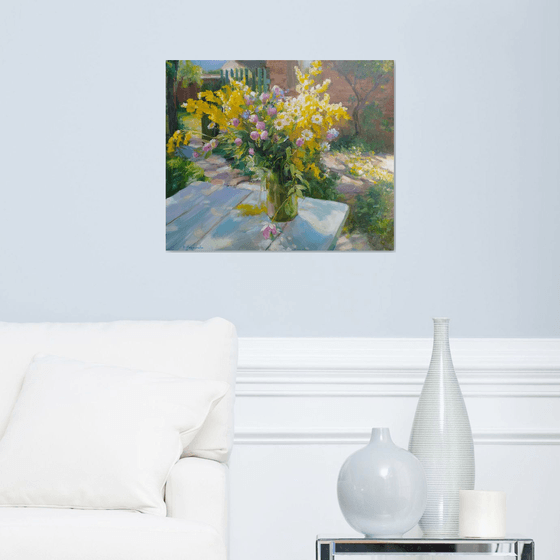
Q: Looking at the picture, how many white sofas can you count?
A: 1